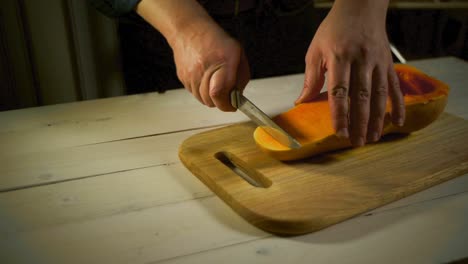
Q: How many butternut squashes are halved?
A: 1